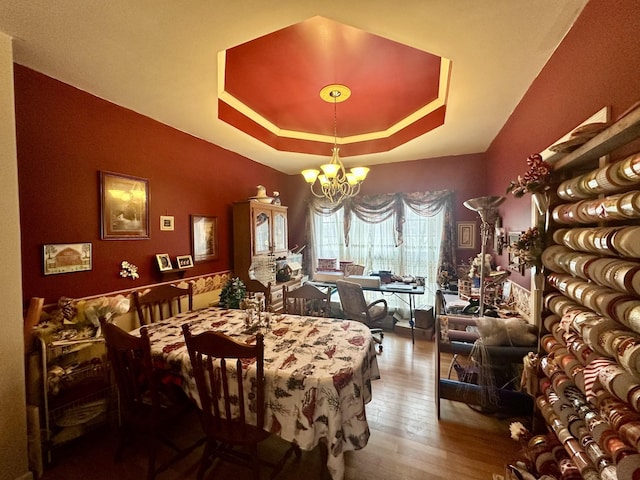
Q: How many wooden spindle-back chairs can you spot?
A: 5